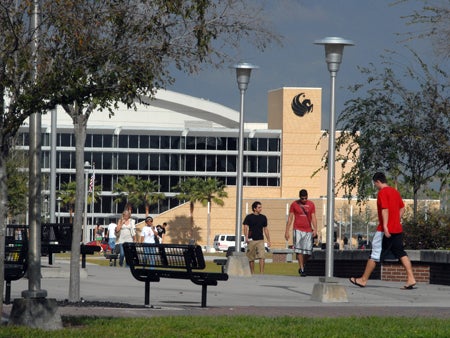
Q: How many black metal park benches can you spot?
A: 3